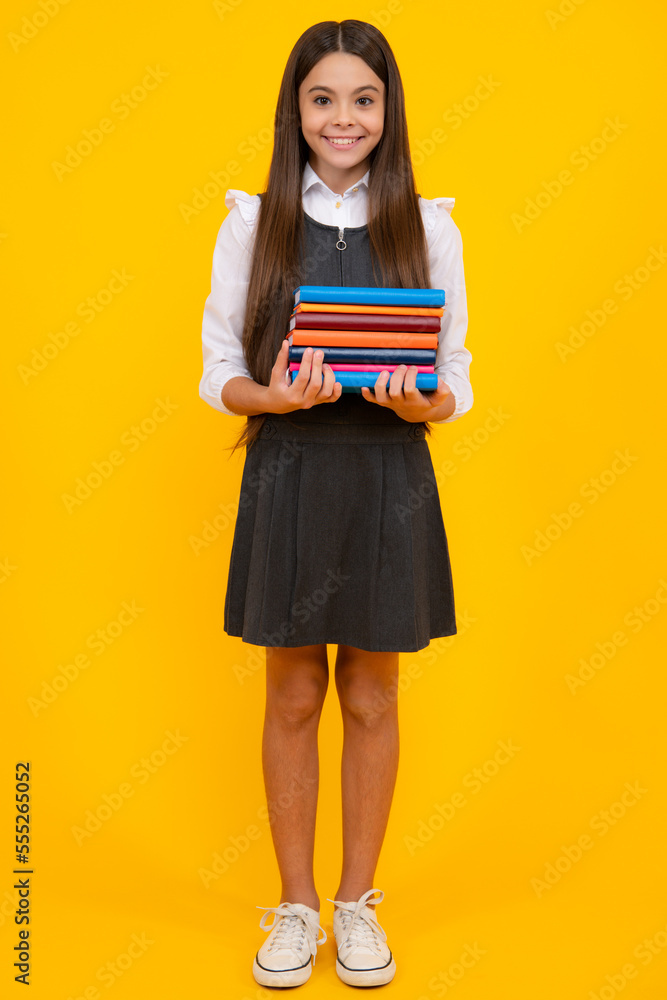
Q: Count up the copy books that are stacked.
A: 7